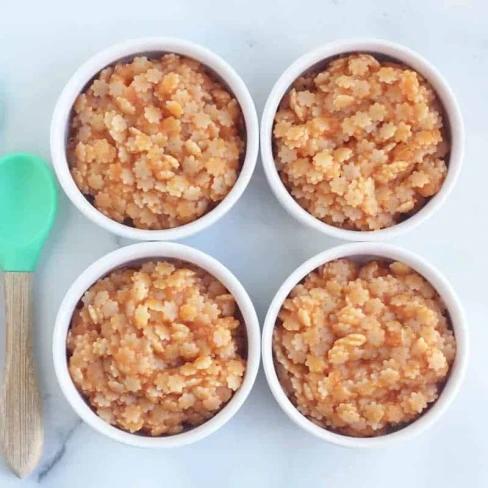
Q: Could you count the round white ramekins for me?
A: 4